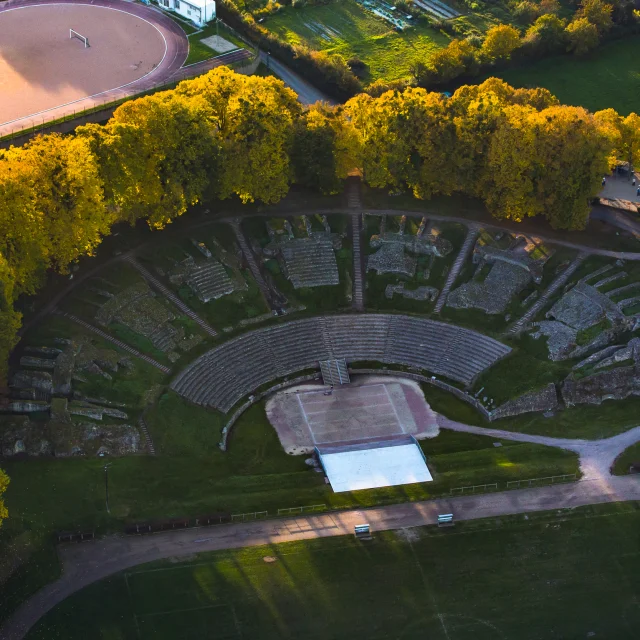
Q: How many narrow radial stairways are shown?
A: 6